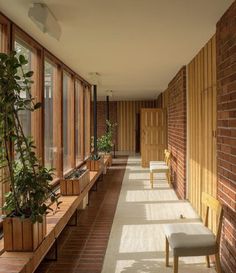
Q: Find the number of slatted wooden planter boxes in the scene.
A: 4